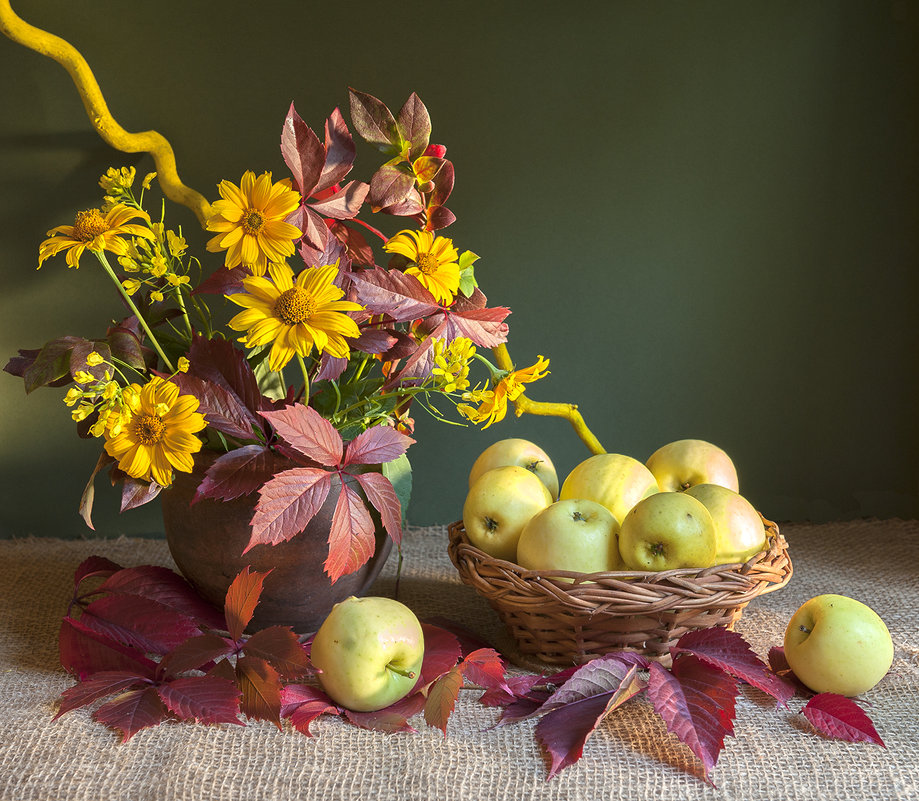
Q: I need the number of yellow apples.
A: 9